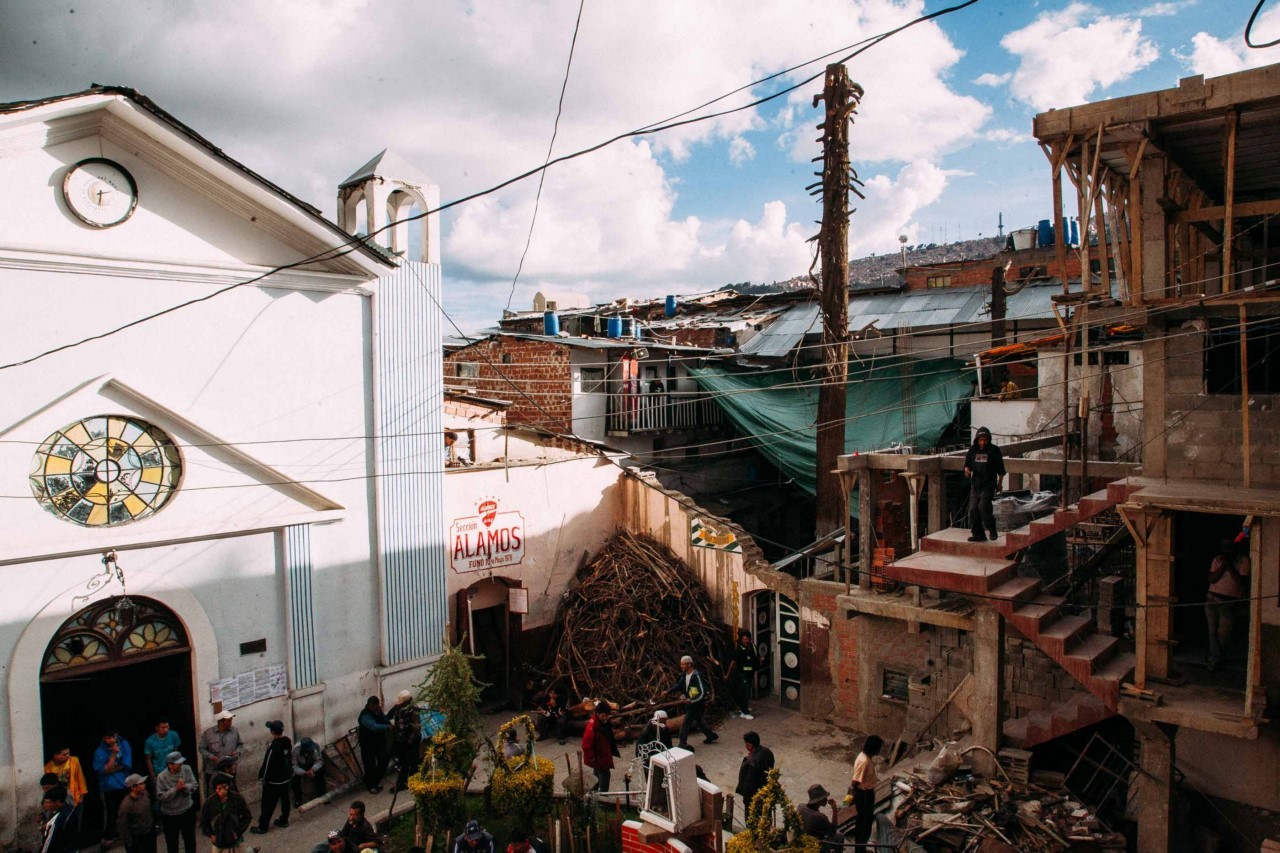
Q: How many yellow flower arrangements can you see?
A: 3